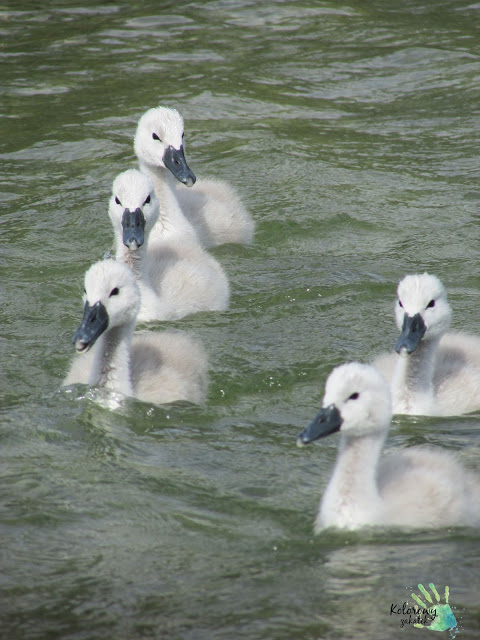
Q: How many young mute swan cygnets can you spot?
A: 5